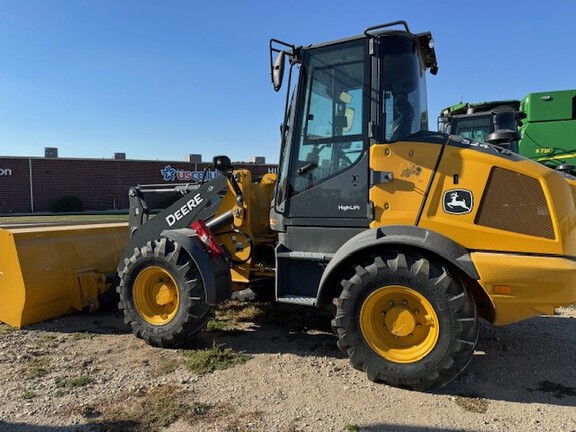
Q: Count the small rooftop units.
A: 4